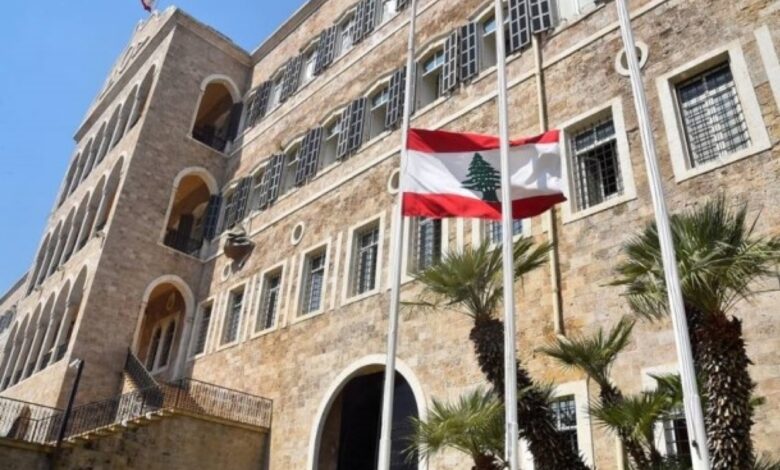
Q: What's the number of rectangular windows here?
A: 11